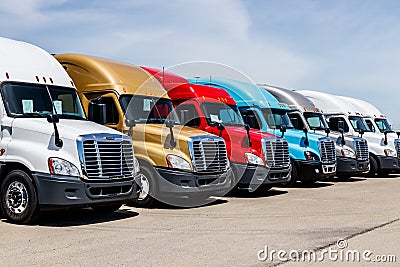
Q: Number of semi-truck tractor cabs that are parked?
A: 7